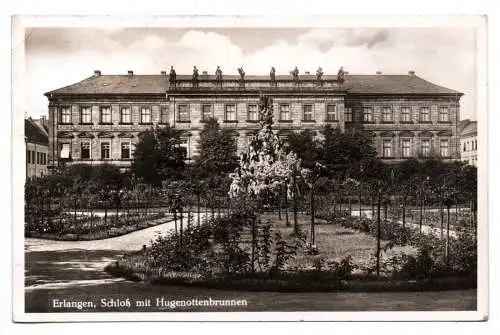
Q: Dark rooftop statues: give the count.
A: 8